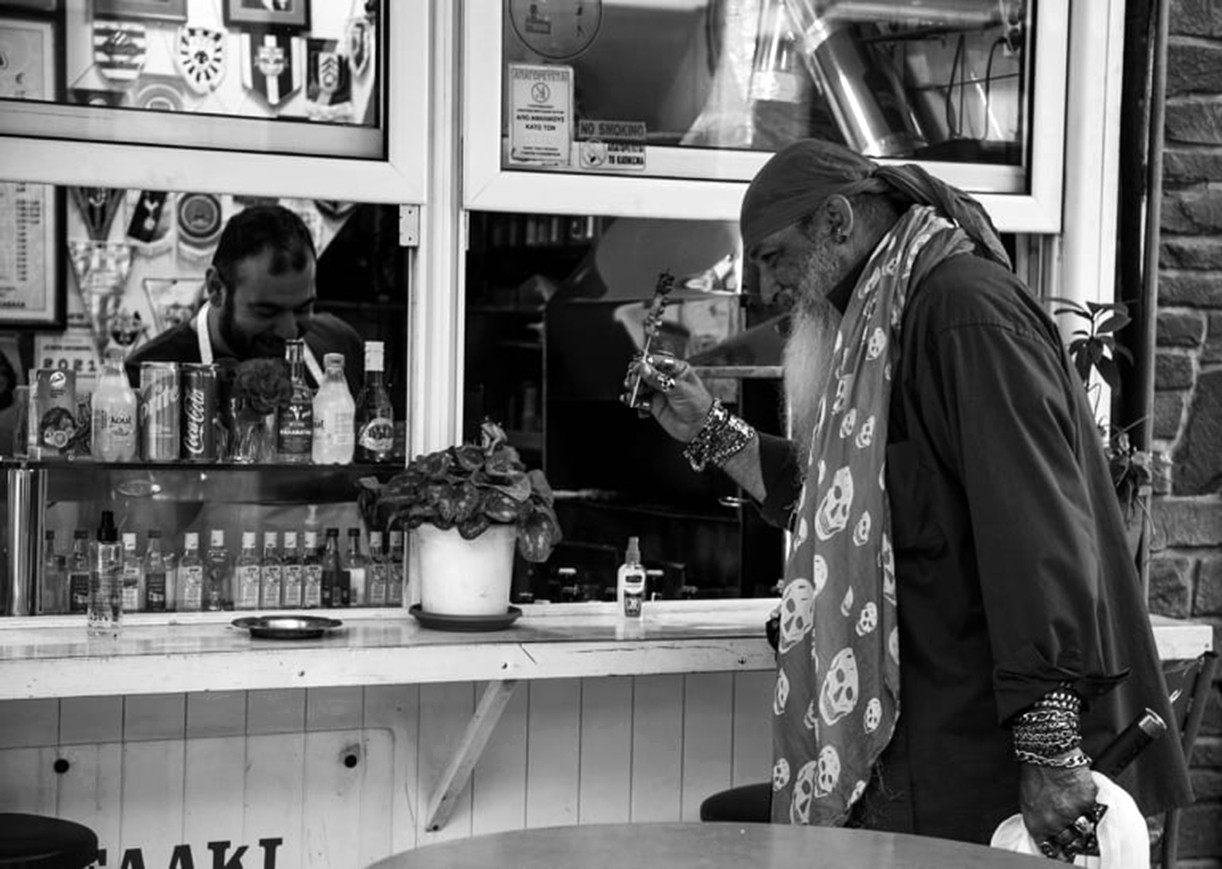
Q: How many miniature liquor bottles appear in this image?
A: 14